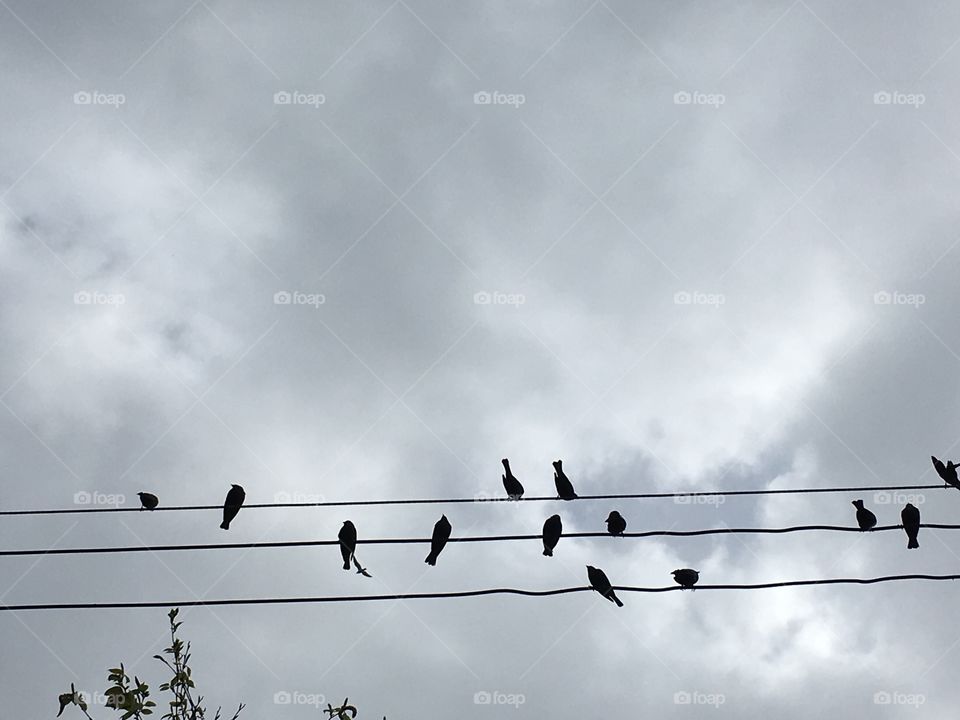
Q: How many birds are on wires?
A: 13